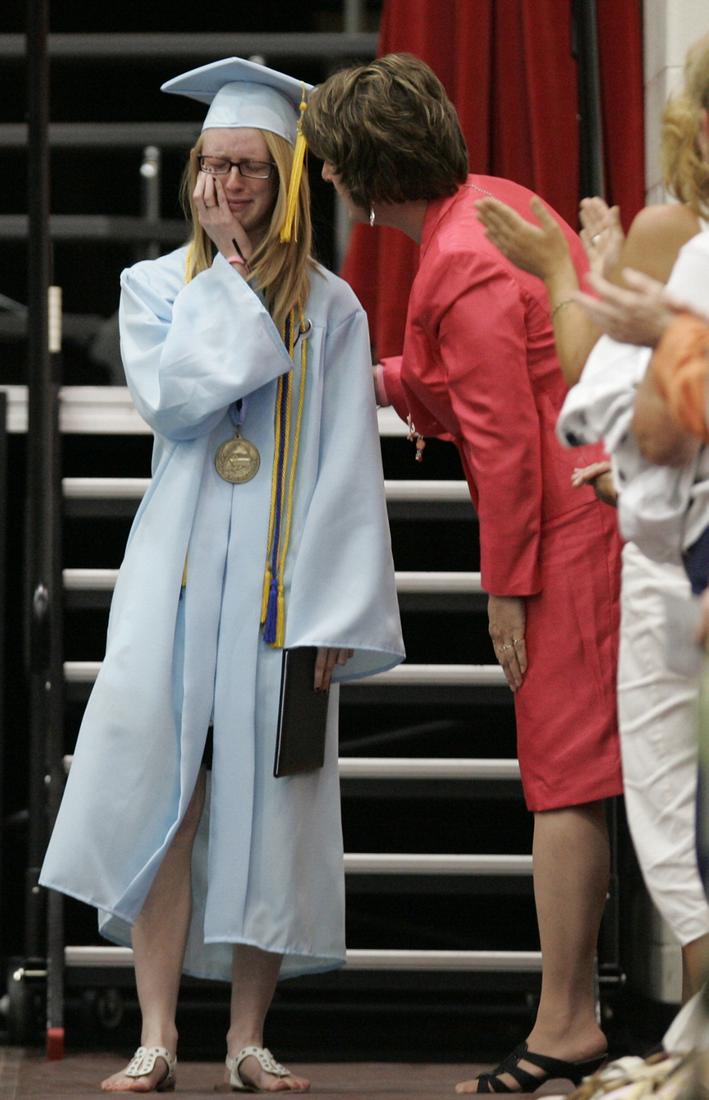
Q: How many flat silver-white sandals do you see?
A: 2